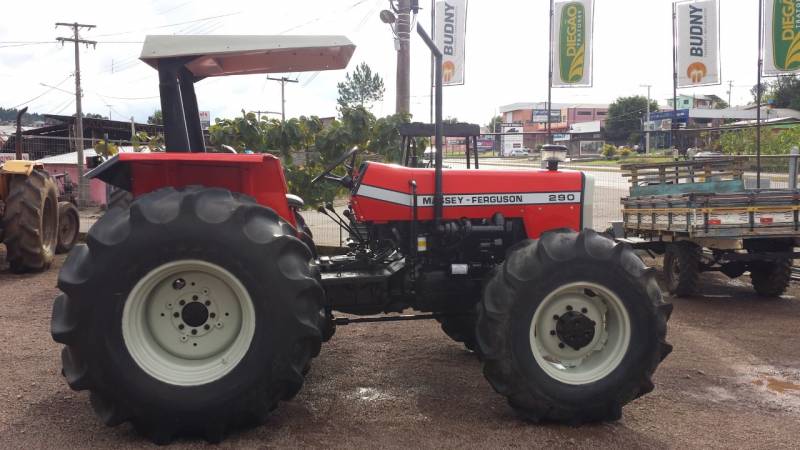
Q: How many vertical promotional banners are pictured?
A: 4